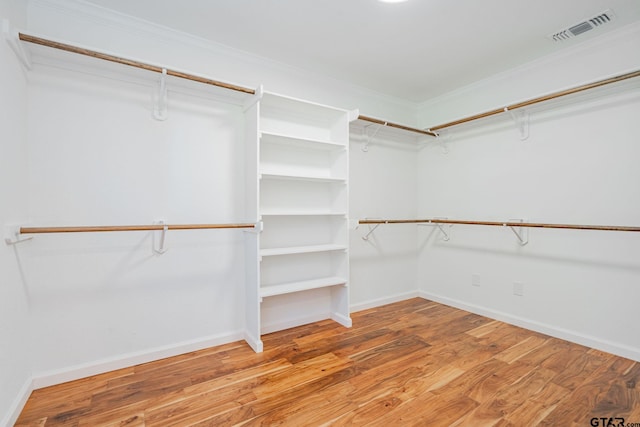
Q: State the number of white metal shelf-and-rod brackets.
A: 8